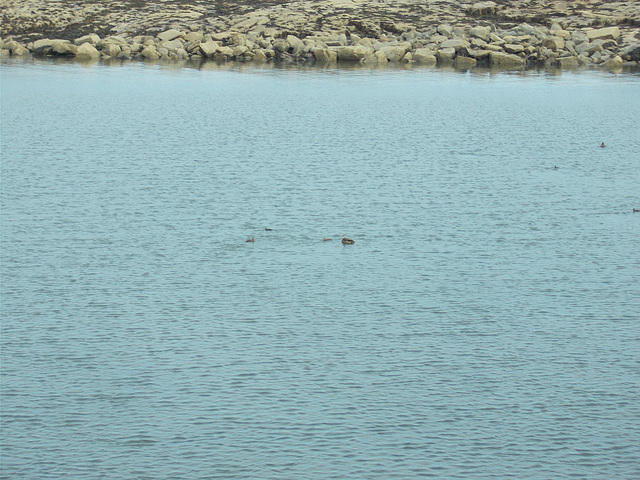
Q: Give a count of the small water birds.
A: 7